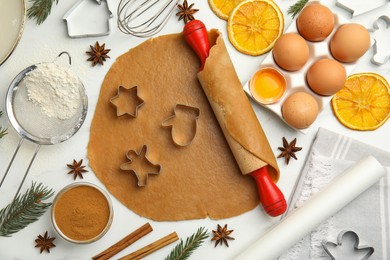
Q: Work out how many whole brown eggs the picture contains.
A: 5